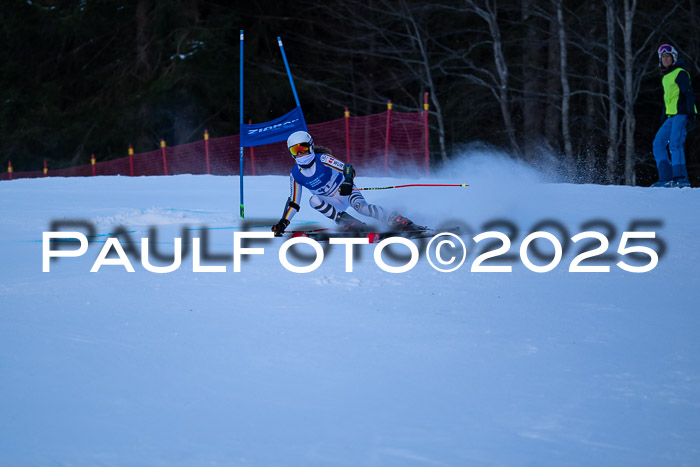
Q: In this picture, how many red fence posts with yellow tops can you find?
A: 9